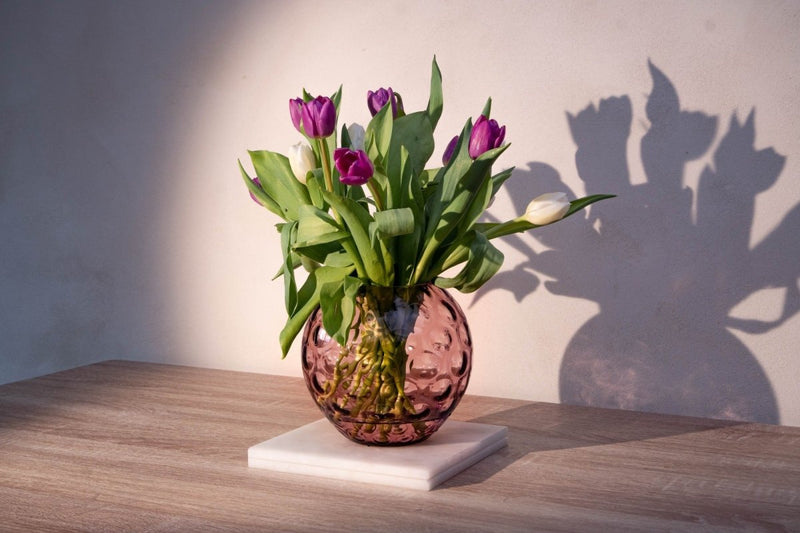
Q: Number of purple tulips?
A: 7